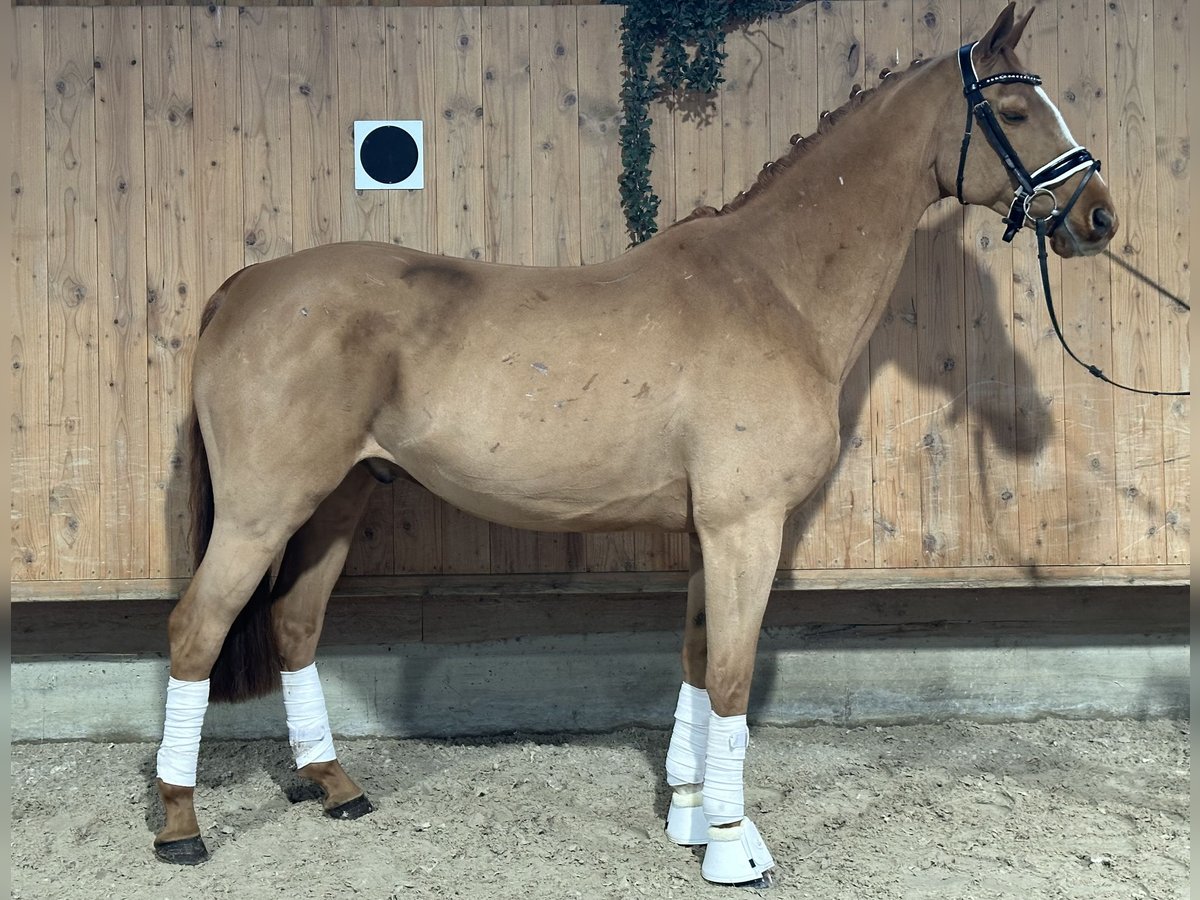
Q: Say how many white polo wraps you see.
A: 4